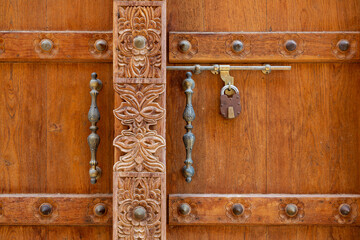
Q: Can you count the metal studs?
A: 14